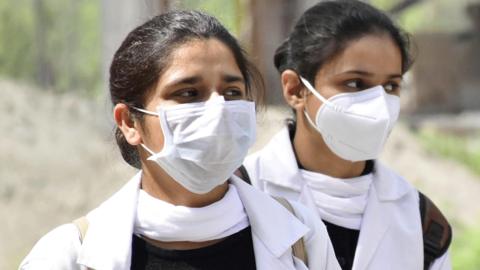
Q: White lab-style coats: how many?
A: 2